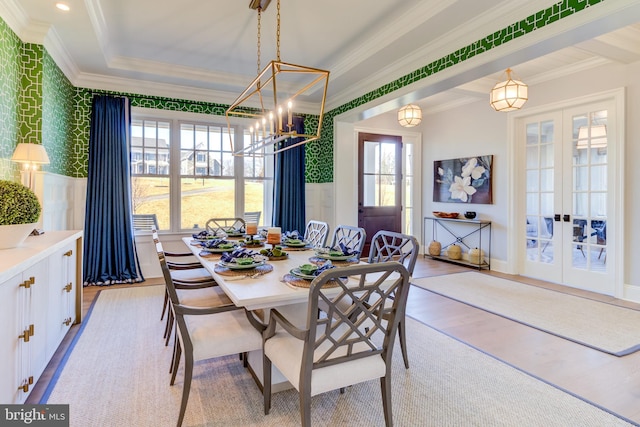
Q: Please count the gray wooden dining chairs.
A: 8